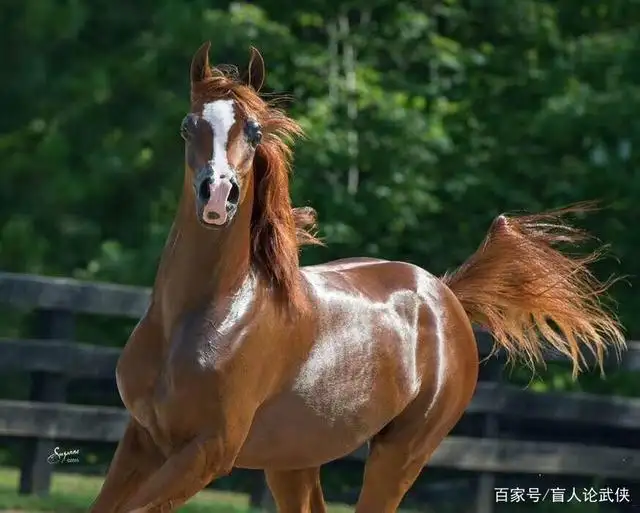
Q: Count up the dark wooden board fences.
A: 1